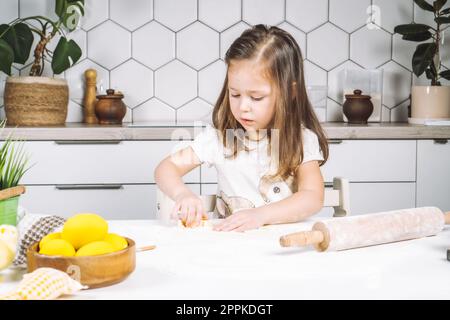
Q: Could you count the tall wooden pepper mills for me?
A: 1